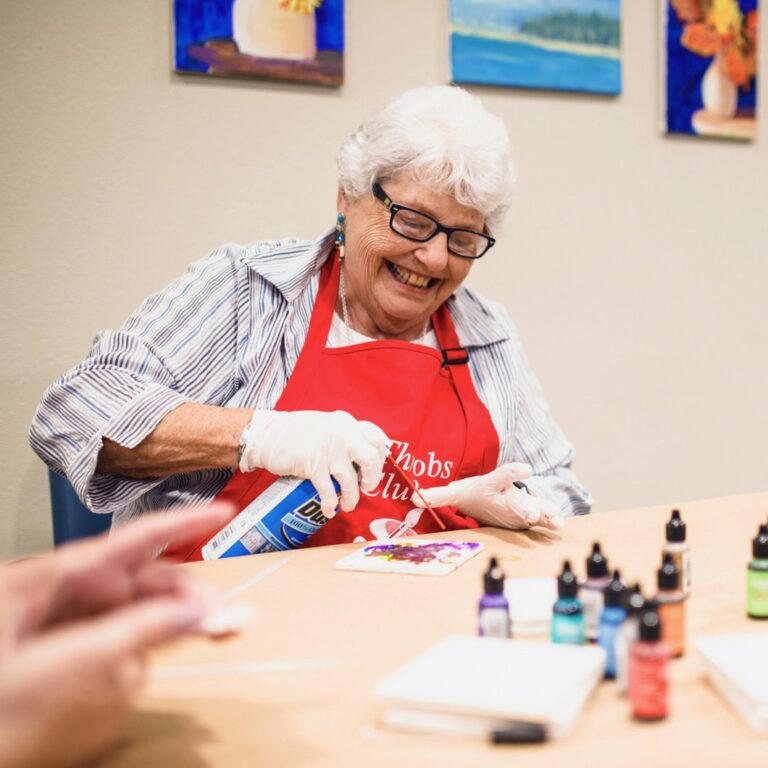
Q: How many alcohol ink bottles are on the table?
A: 9